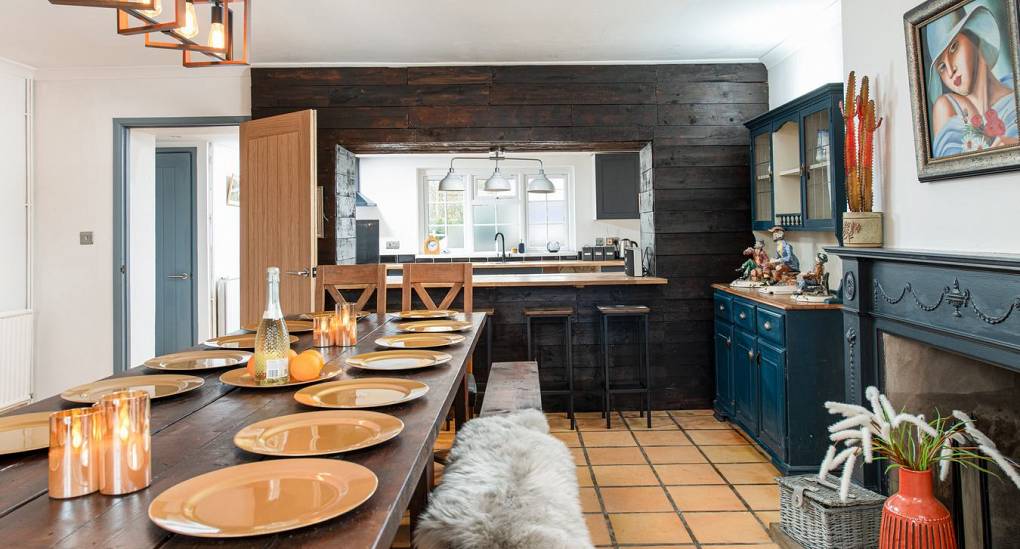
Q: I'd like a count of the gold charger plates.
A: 14